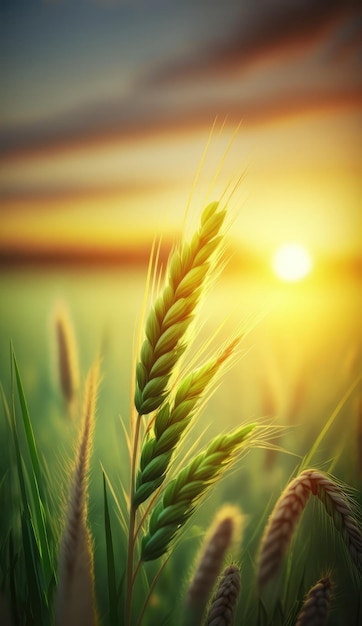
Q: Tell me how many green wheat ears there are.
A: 3